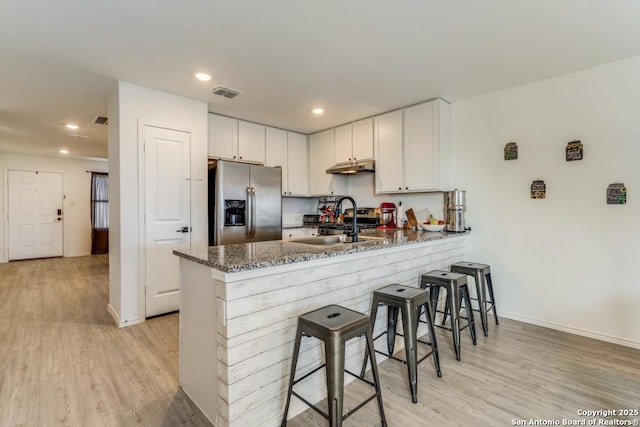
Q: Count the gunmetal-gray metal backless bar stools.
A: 4